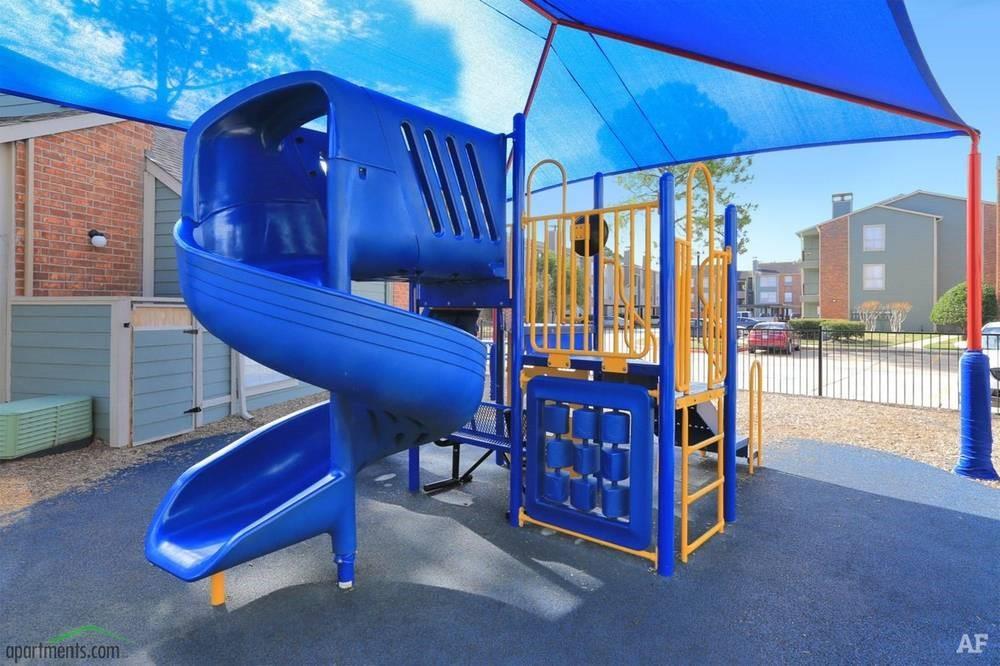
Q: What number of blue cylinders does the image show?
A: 9